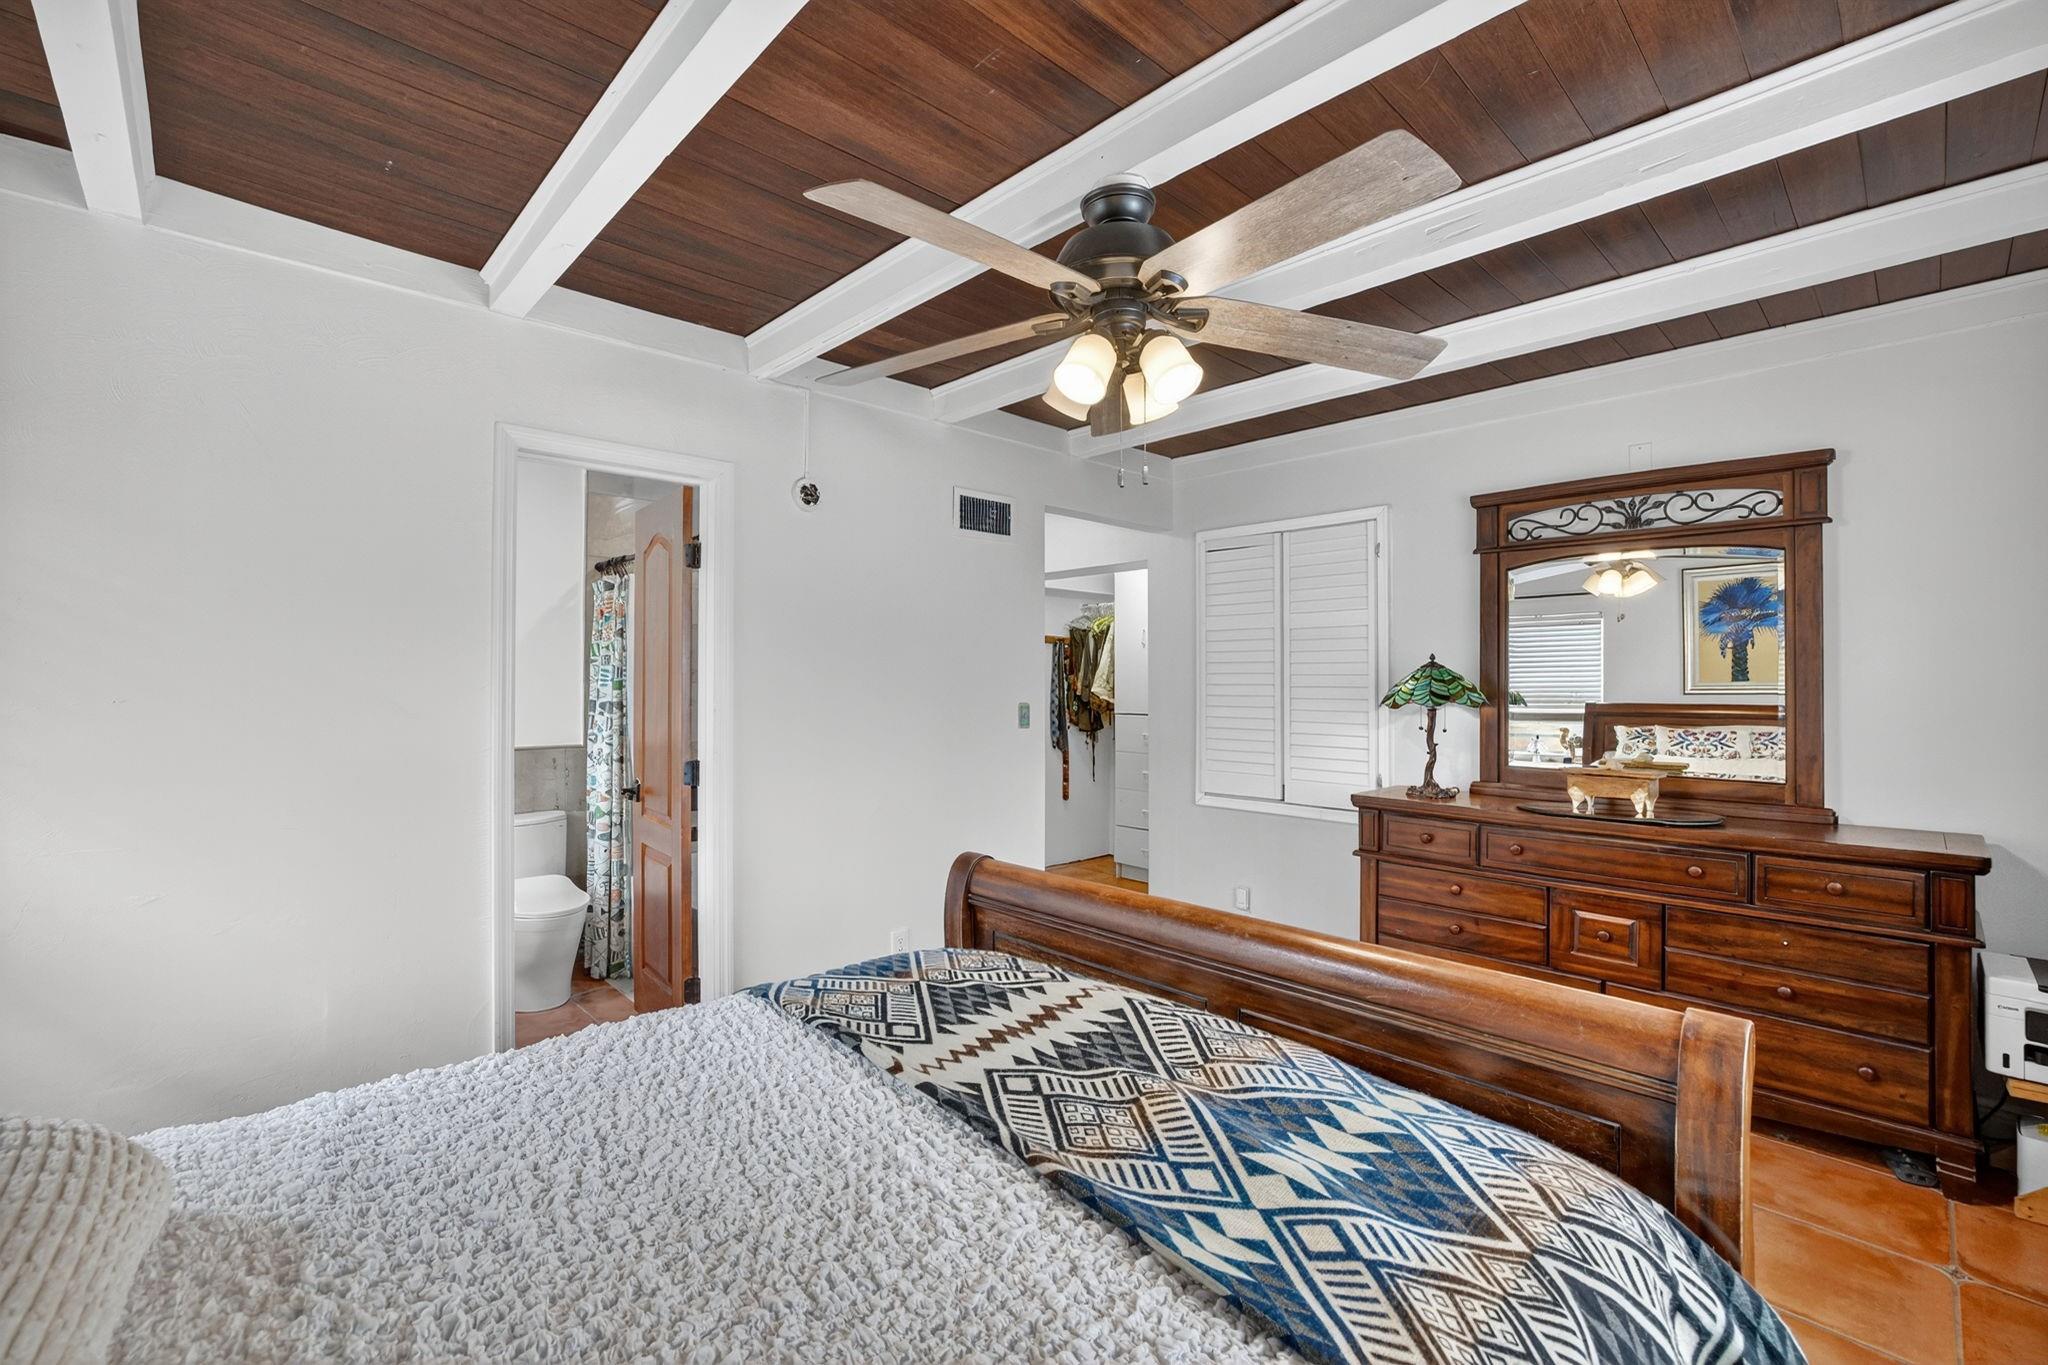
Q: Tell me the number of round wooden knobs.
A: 9